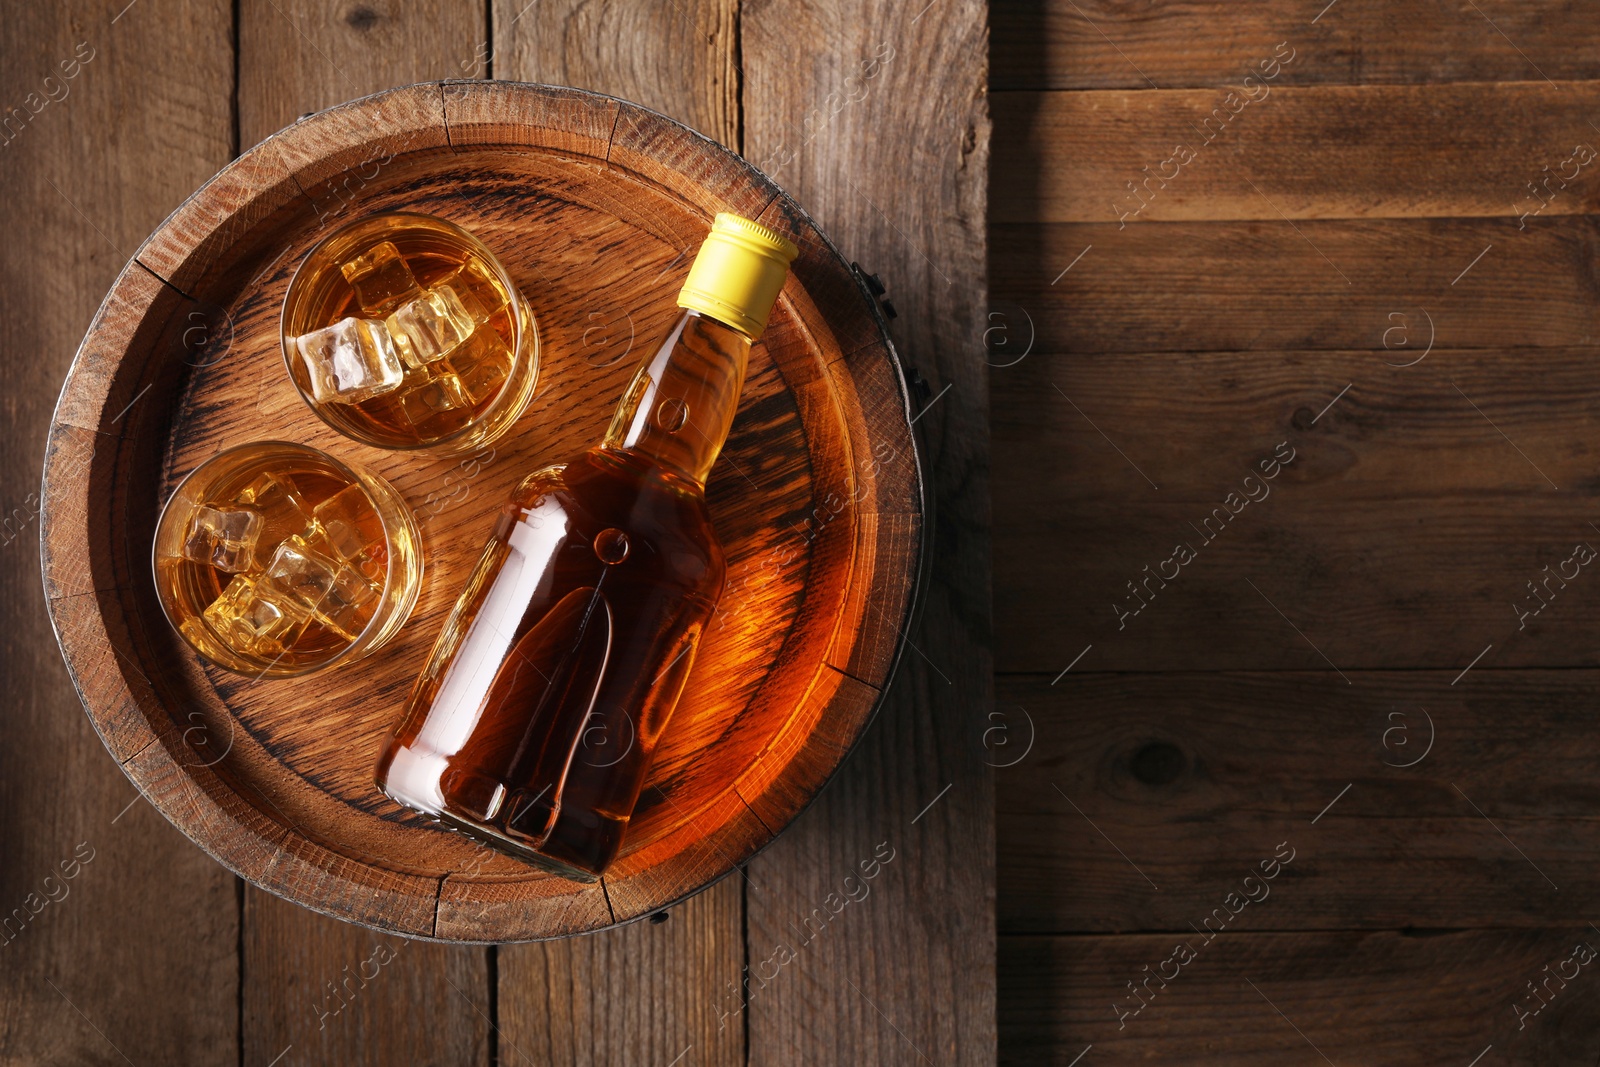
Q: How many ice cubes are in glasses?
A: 12